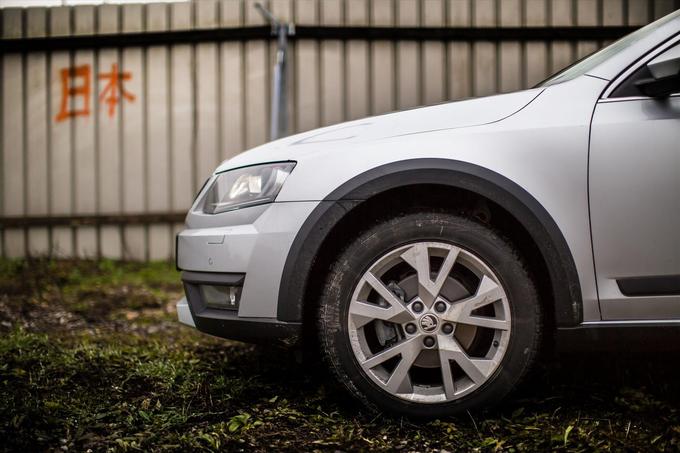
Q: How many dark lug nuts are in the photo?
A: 5